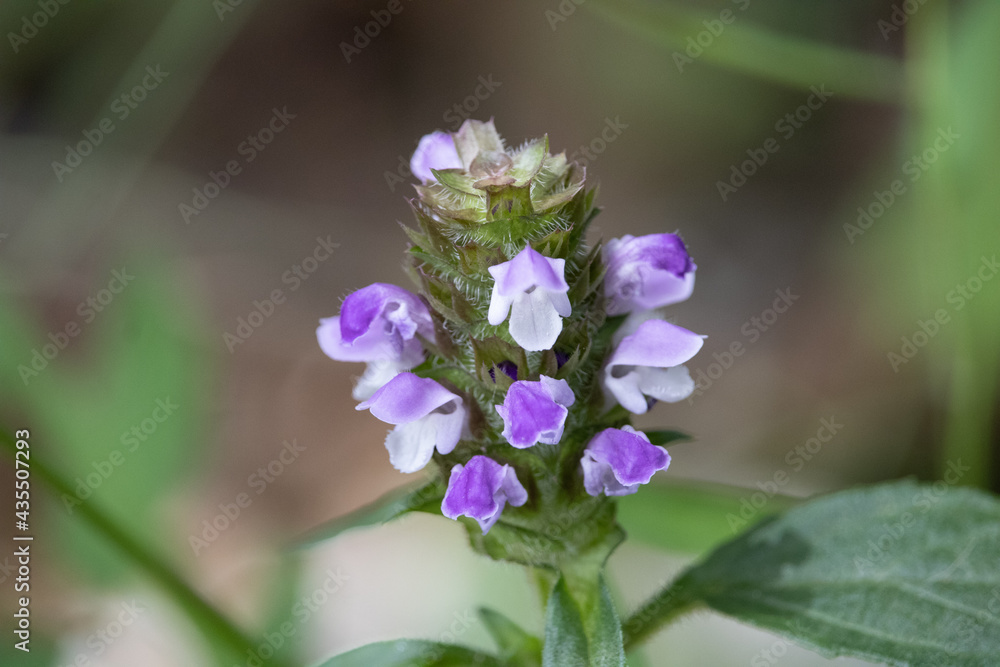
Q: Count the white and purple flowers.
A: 9